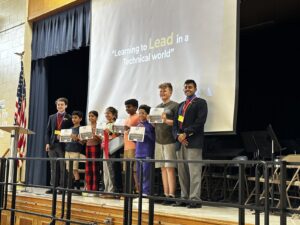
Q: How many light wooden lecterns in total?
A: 1